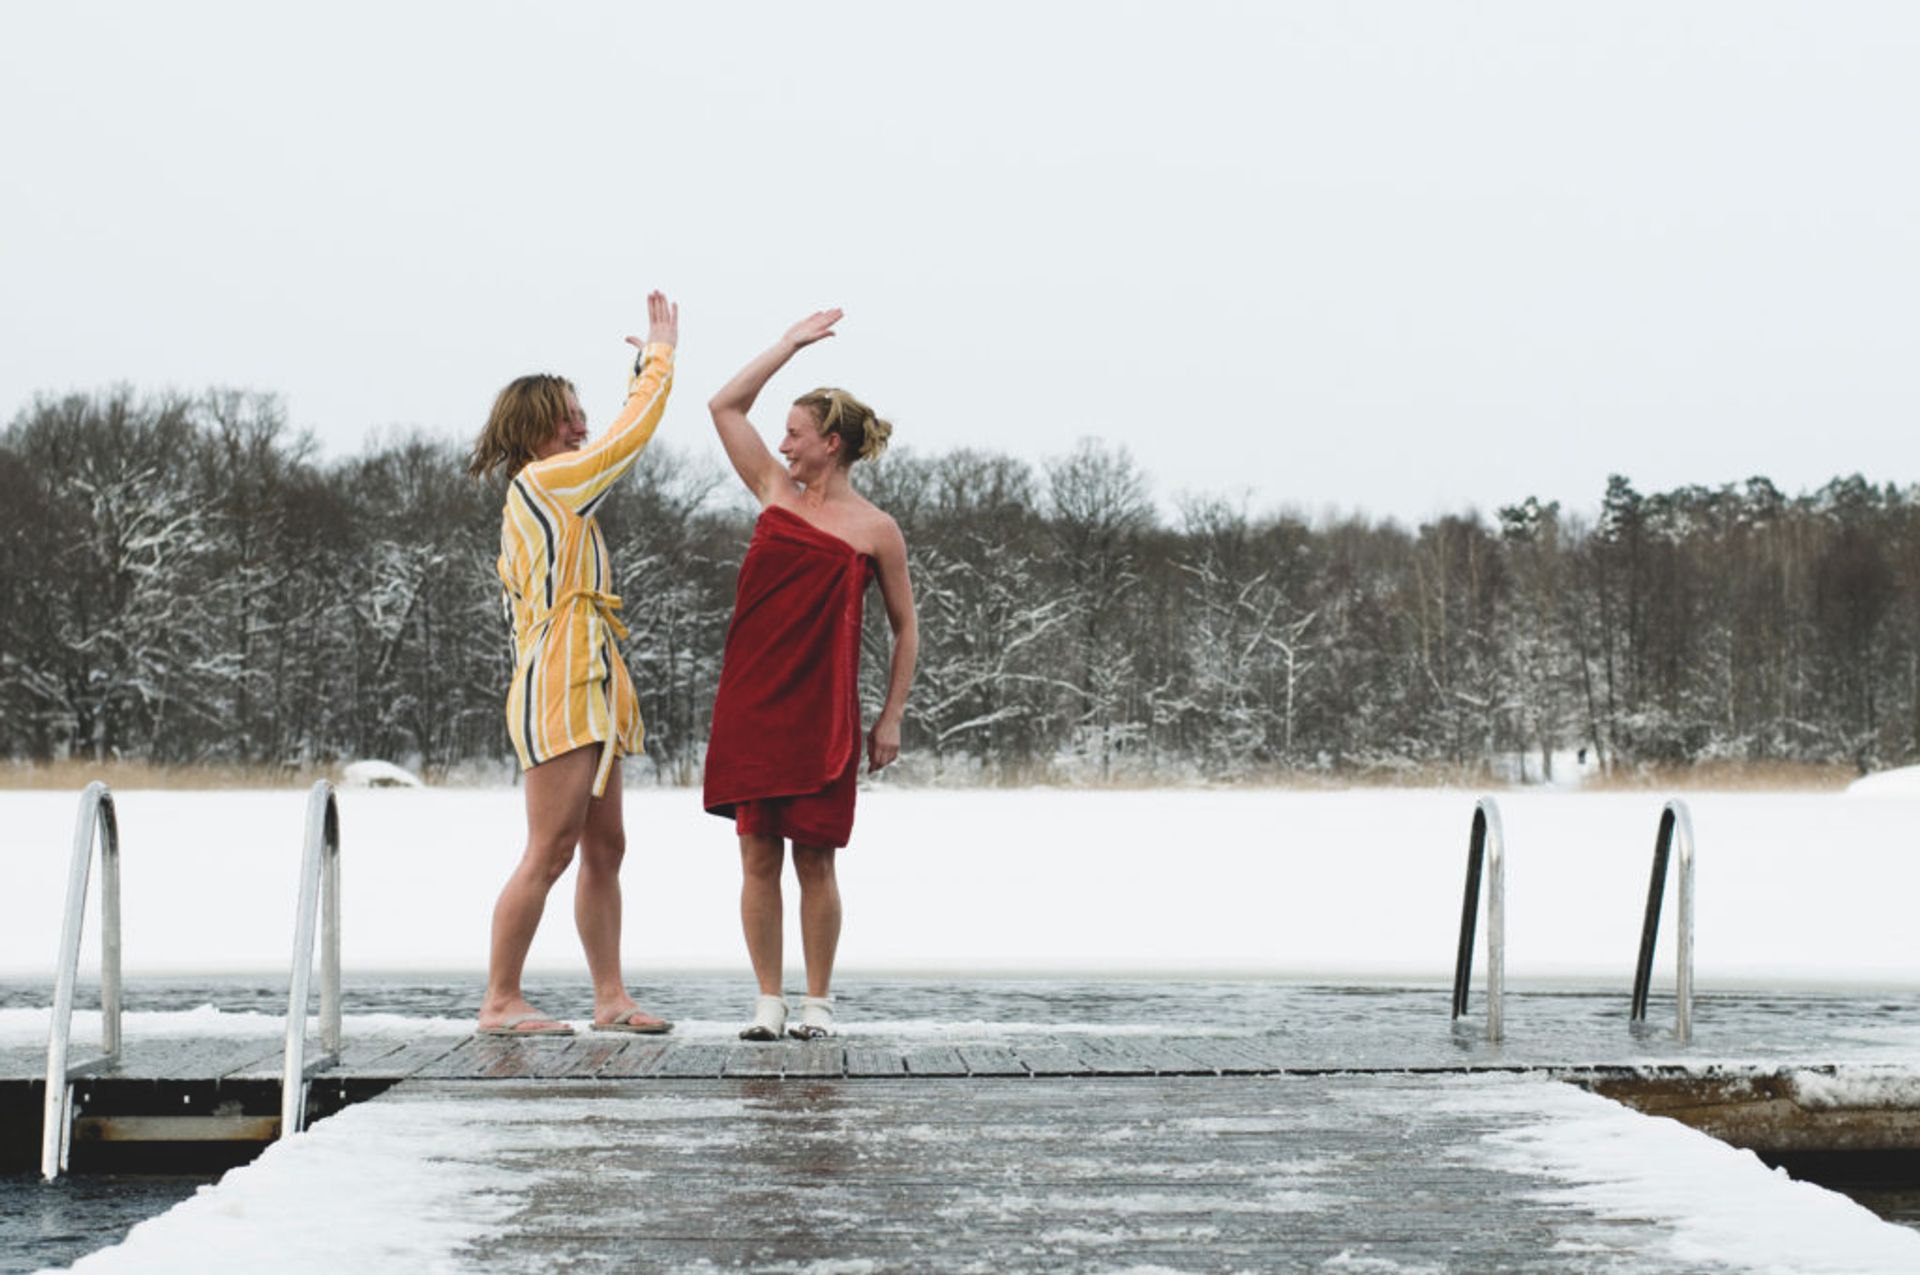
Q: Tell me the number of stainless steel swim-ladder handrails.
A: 4